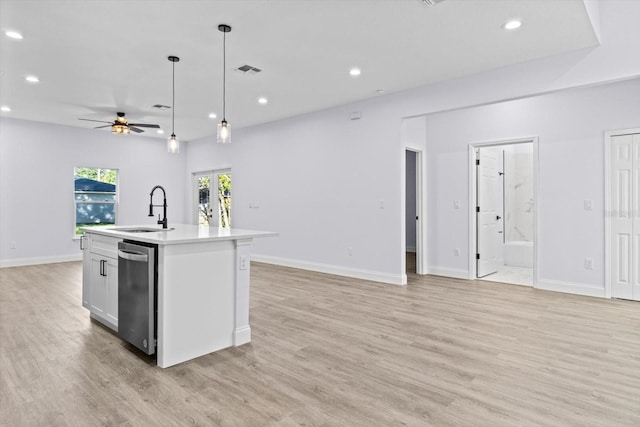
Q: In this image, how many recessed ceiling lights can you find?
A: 8